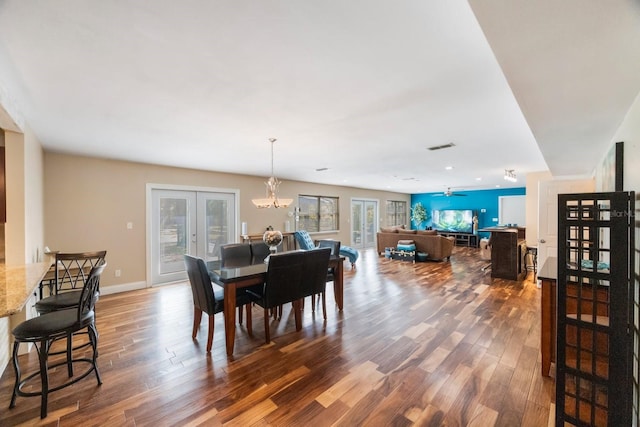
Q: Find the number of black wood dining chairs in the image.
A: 6